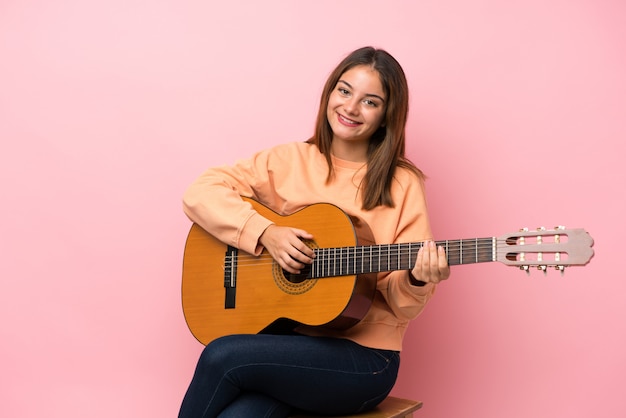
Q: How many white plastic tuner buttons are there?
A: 6